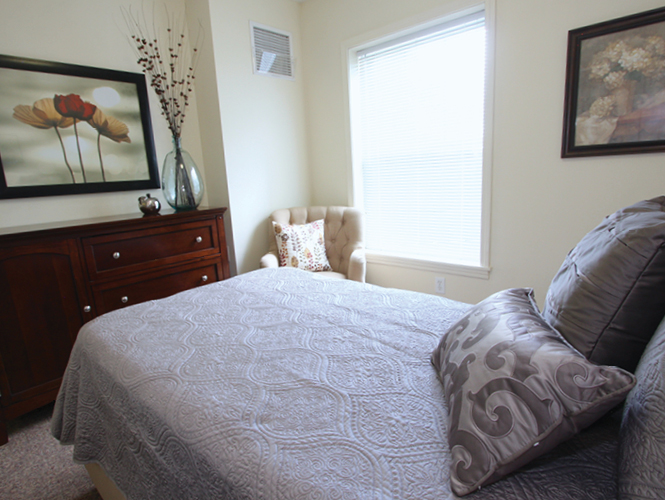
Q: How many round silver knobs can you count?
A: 5